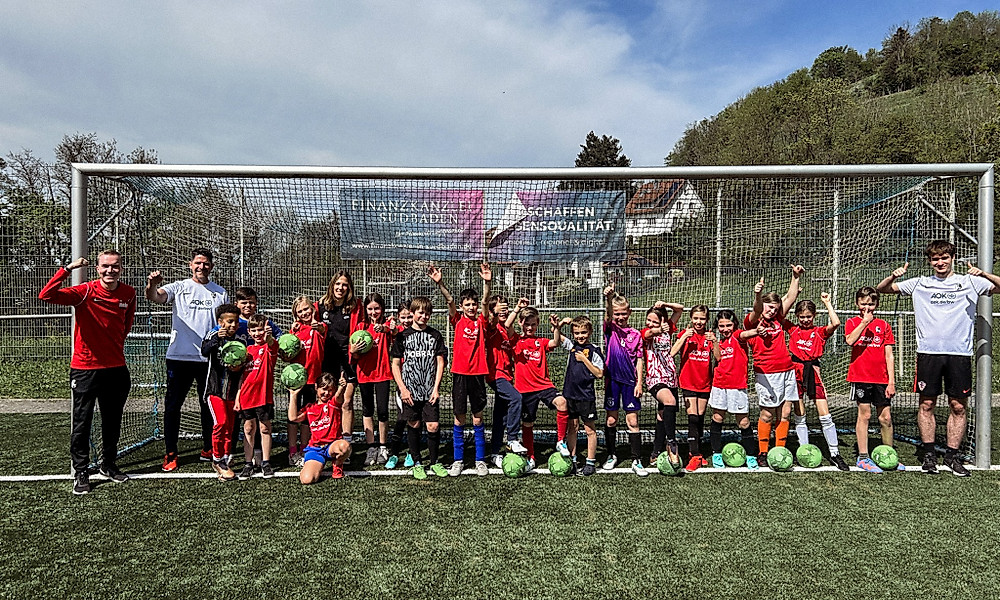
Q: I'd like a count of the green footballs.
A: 11